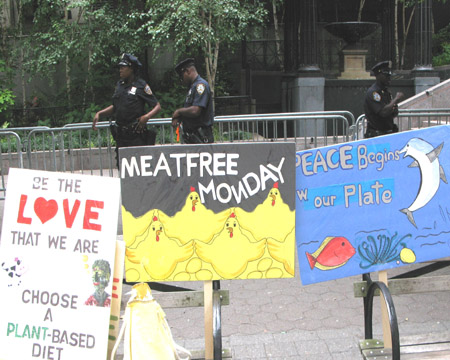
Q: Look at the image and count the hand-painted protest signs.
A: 3